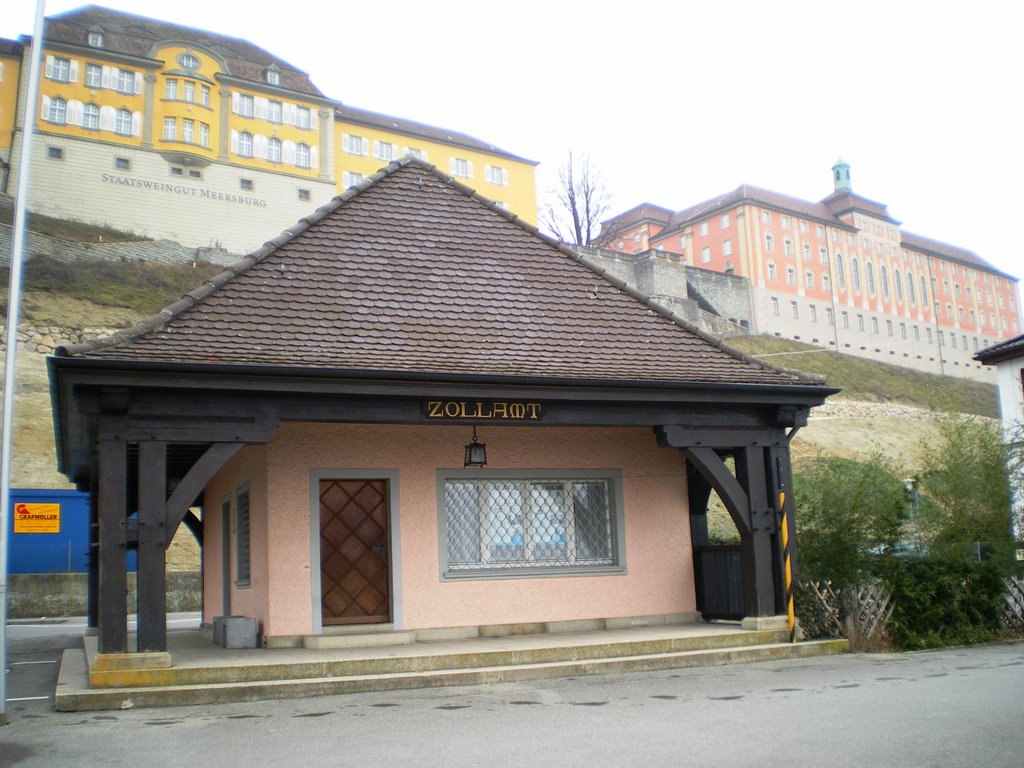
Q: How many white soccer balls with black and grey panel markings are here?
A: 0